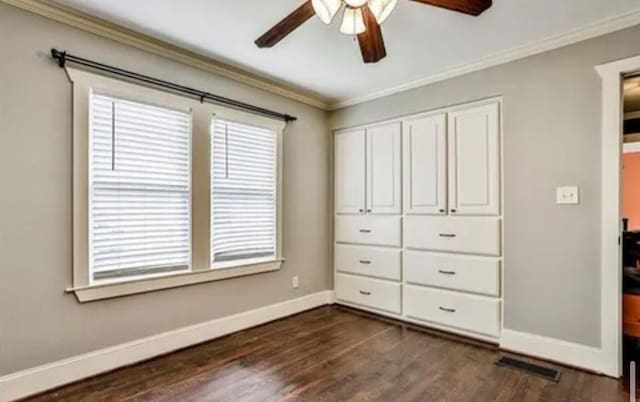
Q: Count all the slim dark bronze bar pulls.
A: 6